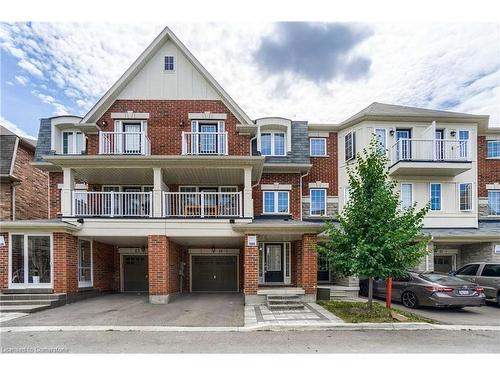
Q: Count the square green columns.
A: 0